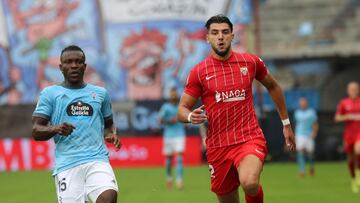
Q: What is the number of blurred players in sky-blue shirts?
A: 2